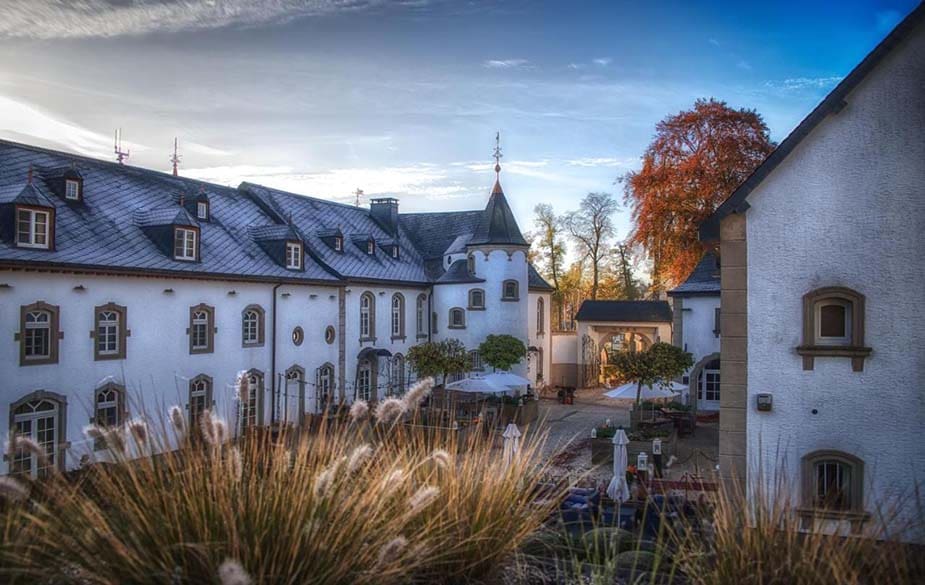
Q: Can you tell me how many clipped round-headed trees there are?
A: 3